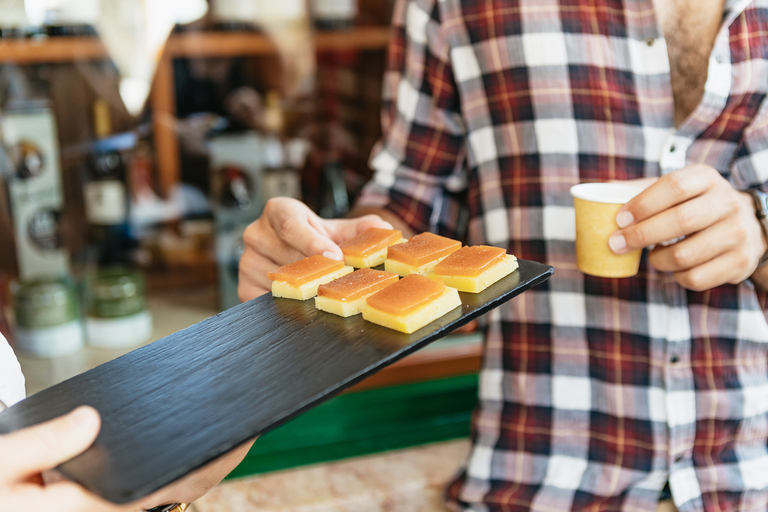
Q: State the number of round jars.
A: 2